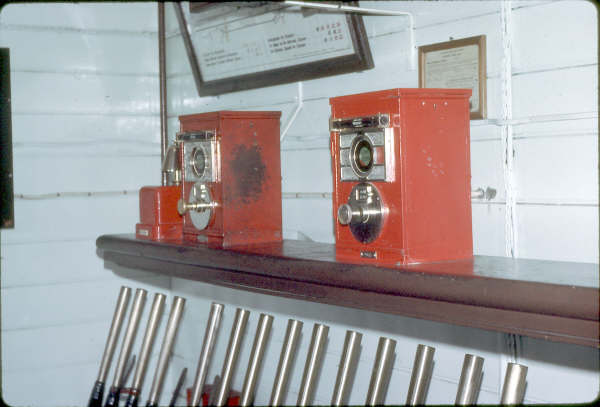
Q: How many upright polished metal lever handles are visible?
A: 14